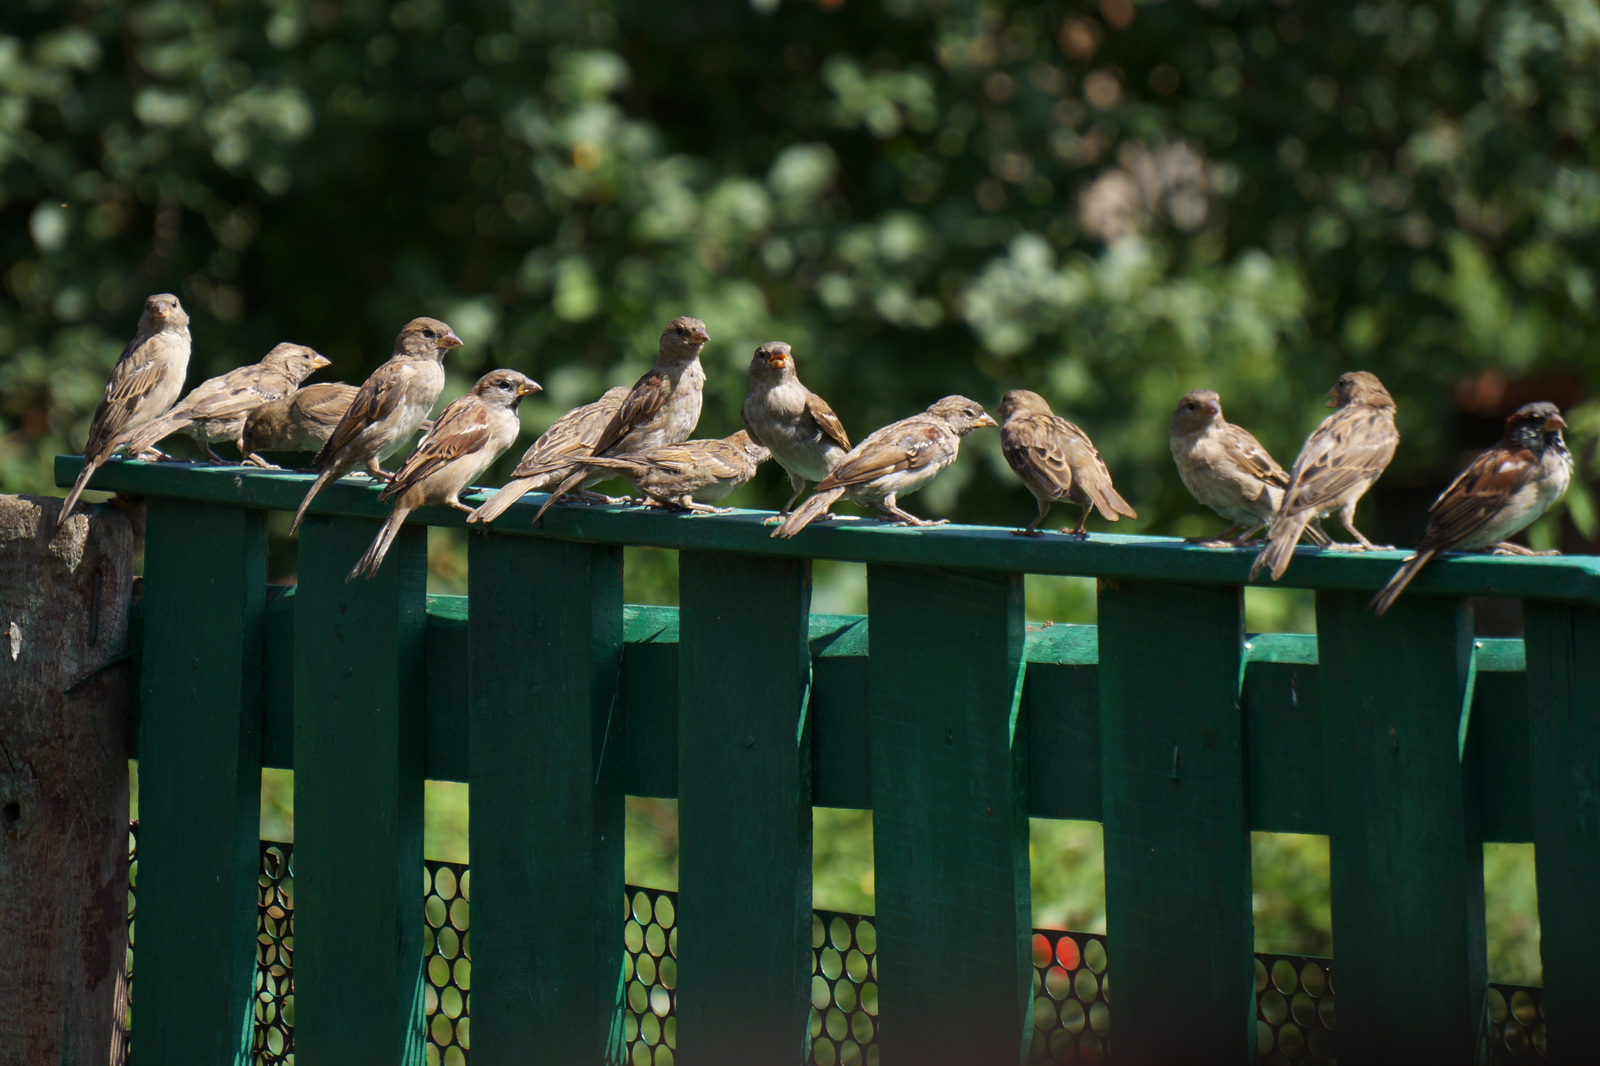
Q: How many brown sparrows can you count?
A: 14